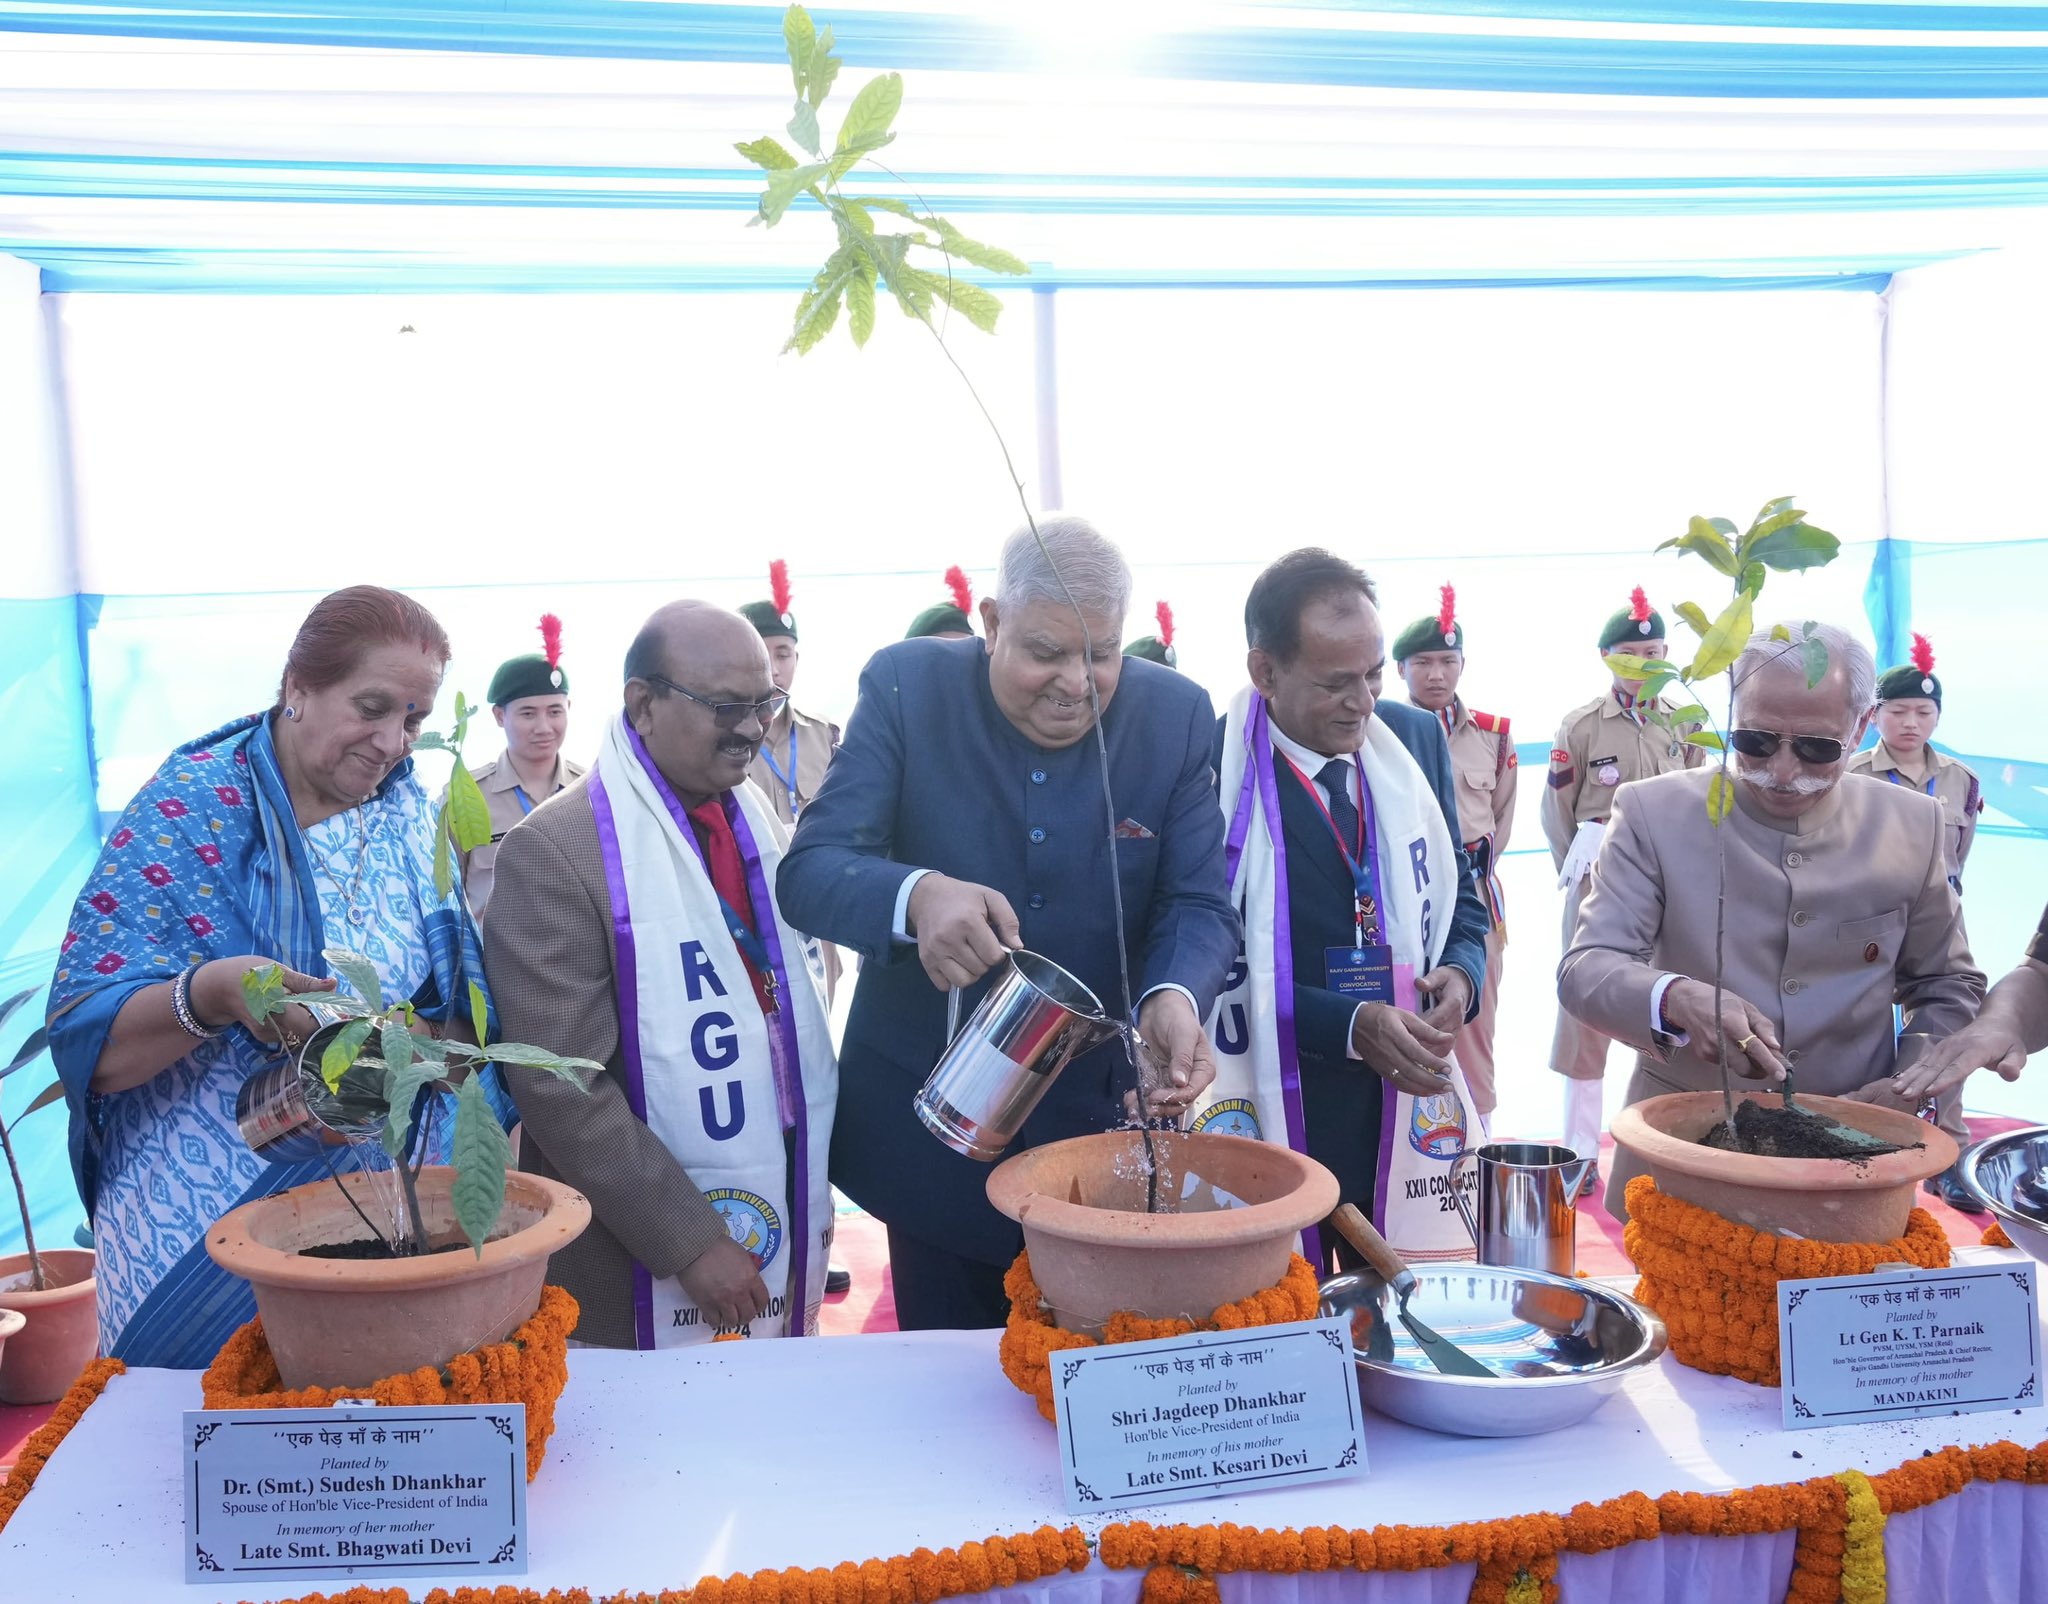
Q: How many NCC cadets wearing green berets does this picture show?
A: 7